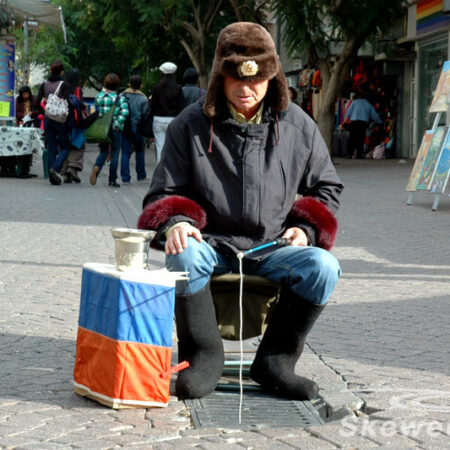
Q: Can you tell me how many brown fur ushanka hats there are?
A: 1